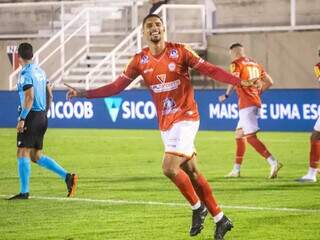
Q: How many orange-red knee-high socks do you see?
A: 5